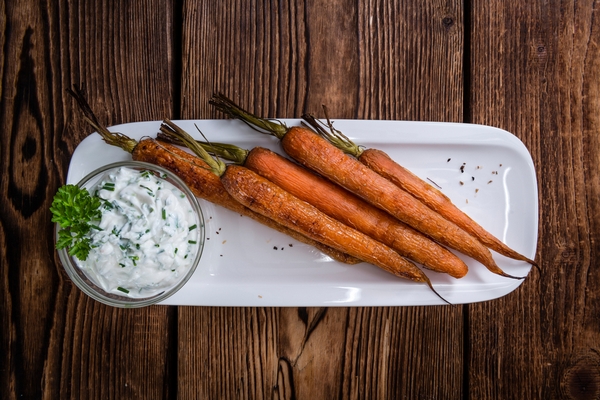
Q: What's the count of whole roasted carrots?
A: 5